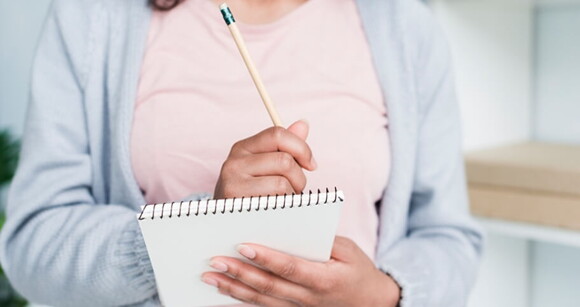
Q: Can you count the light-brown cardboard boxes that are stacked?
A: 2